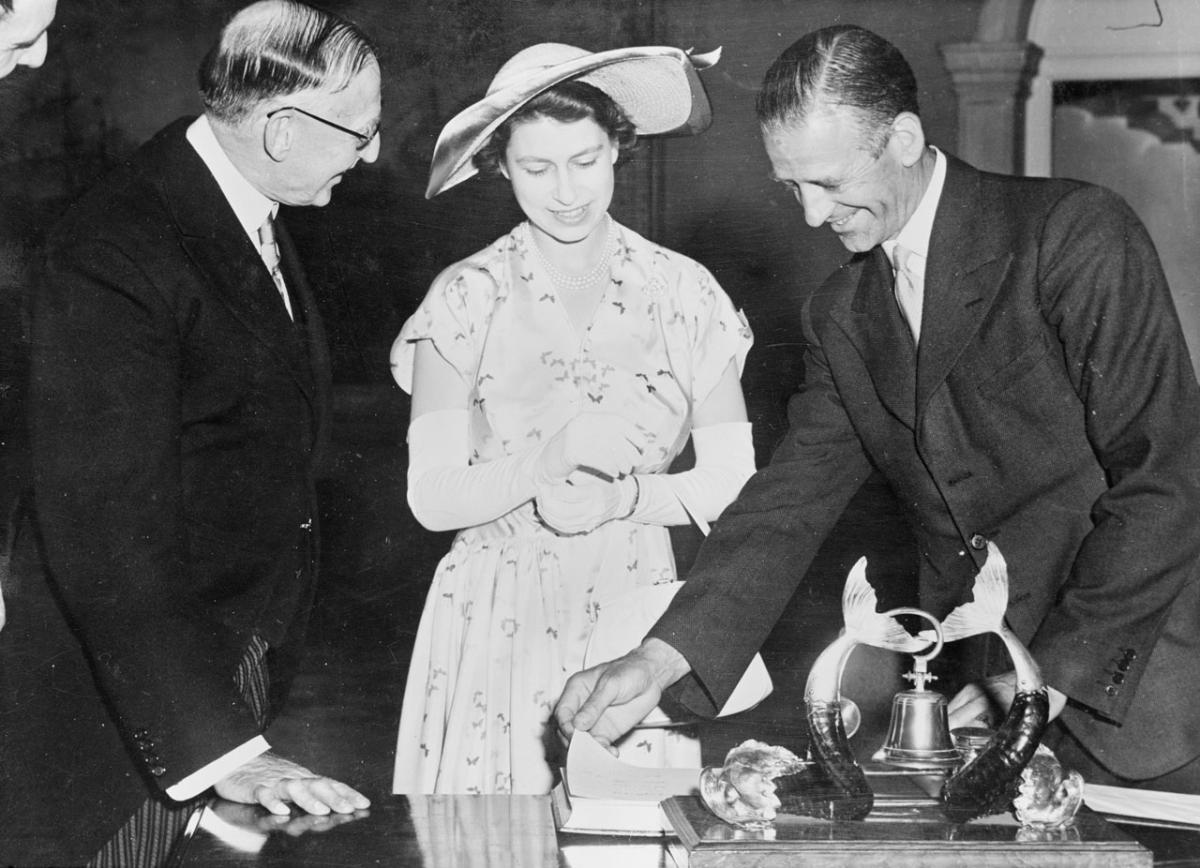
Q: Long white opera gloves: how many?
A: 2